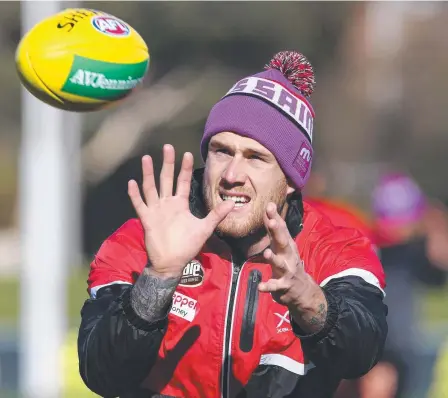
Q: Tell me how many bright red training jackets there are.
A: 1